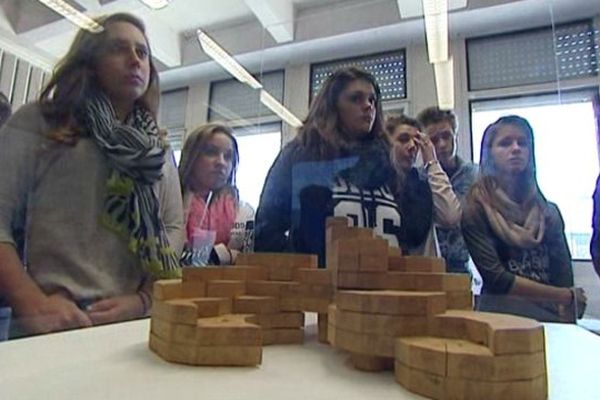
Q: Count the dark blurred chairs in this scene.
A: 0